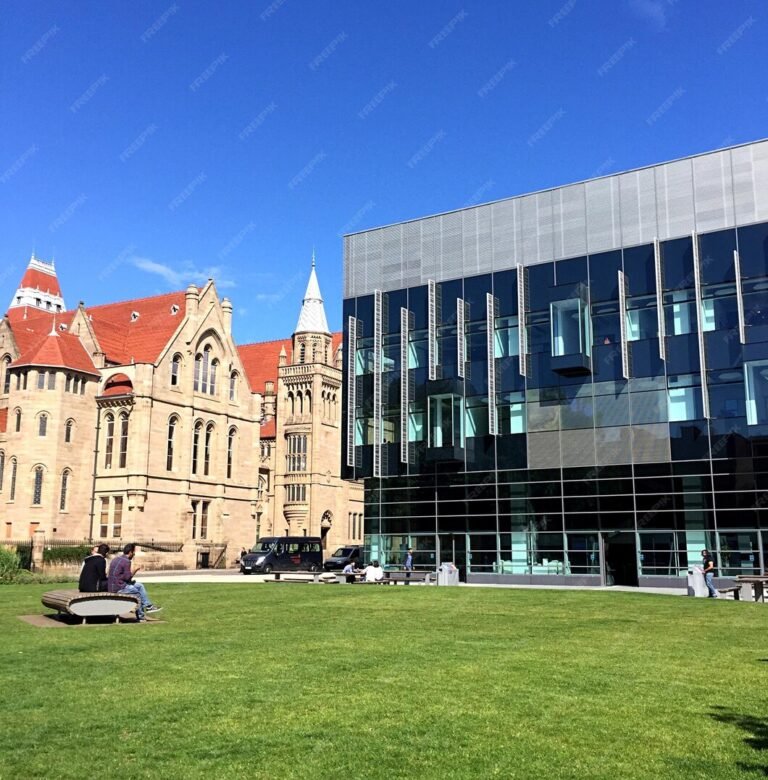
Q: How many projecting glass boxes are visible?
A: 3